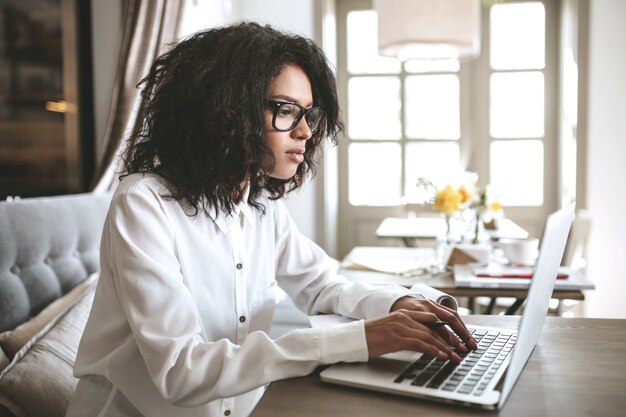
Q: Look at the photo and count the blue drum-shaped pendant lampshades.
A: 0